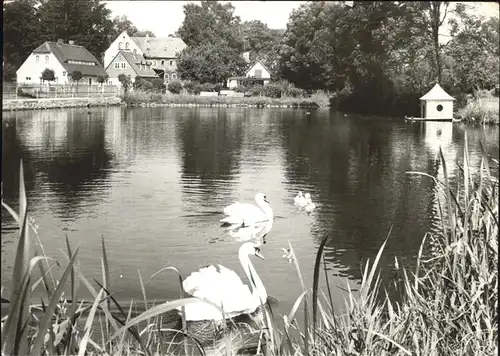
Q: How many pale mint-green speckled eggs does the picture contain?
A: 0